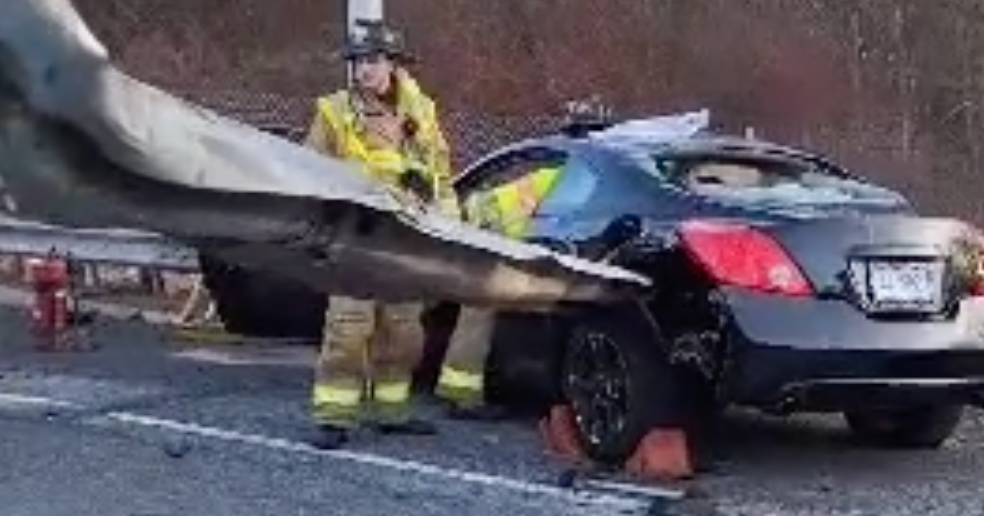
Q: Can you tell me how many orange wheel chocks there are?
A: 2